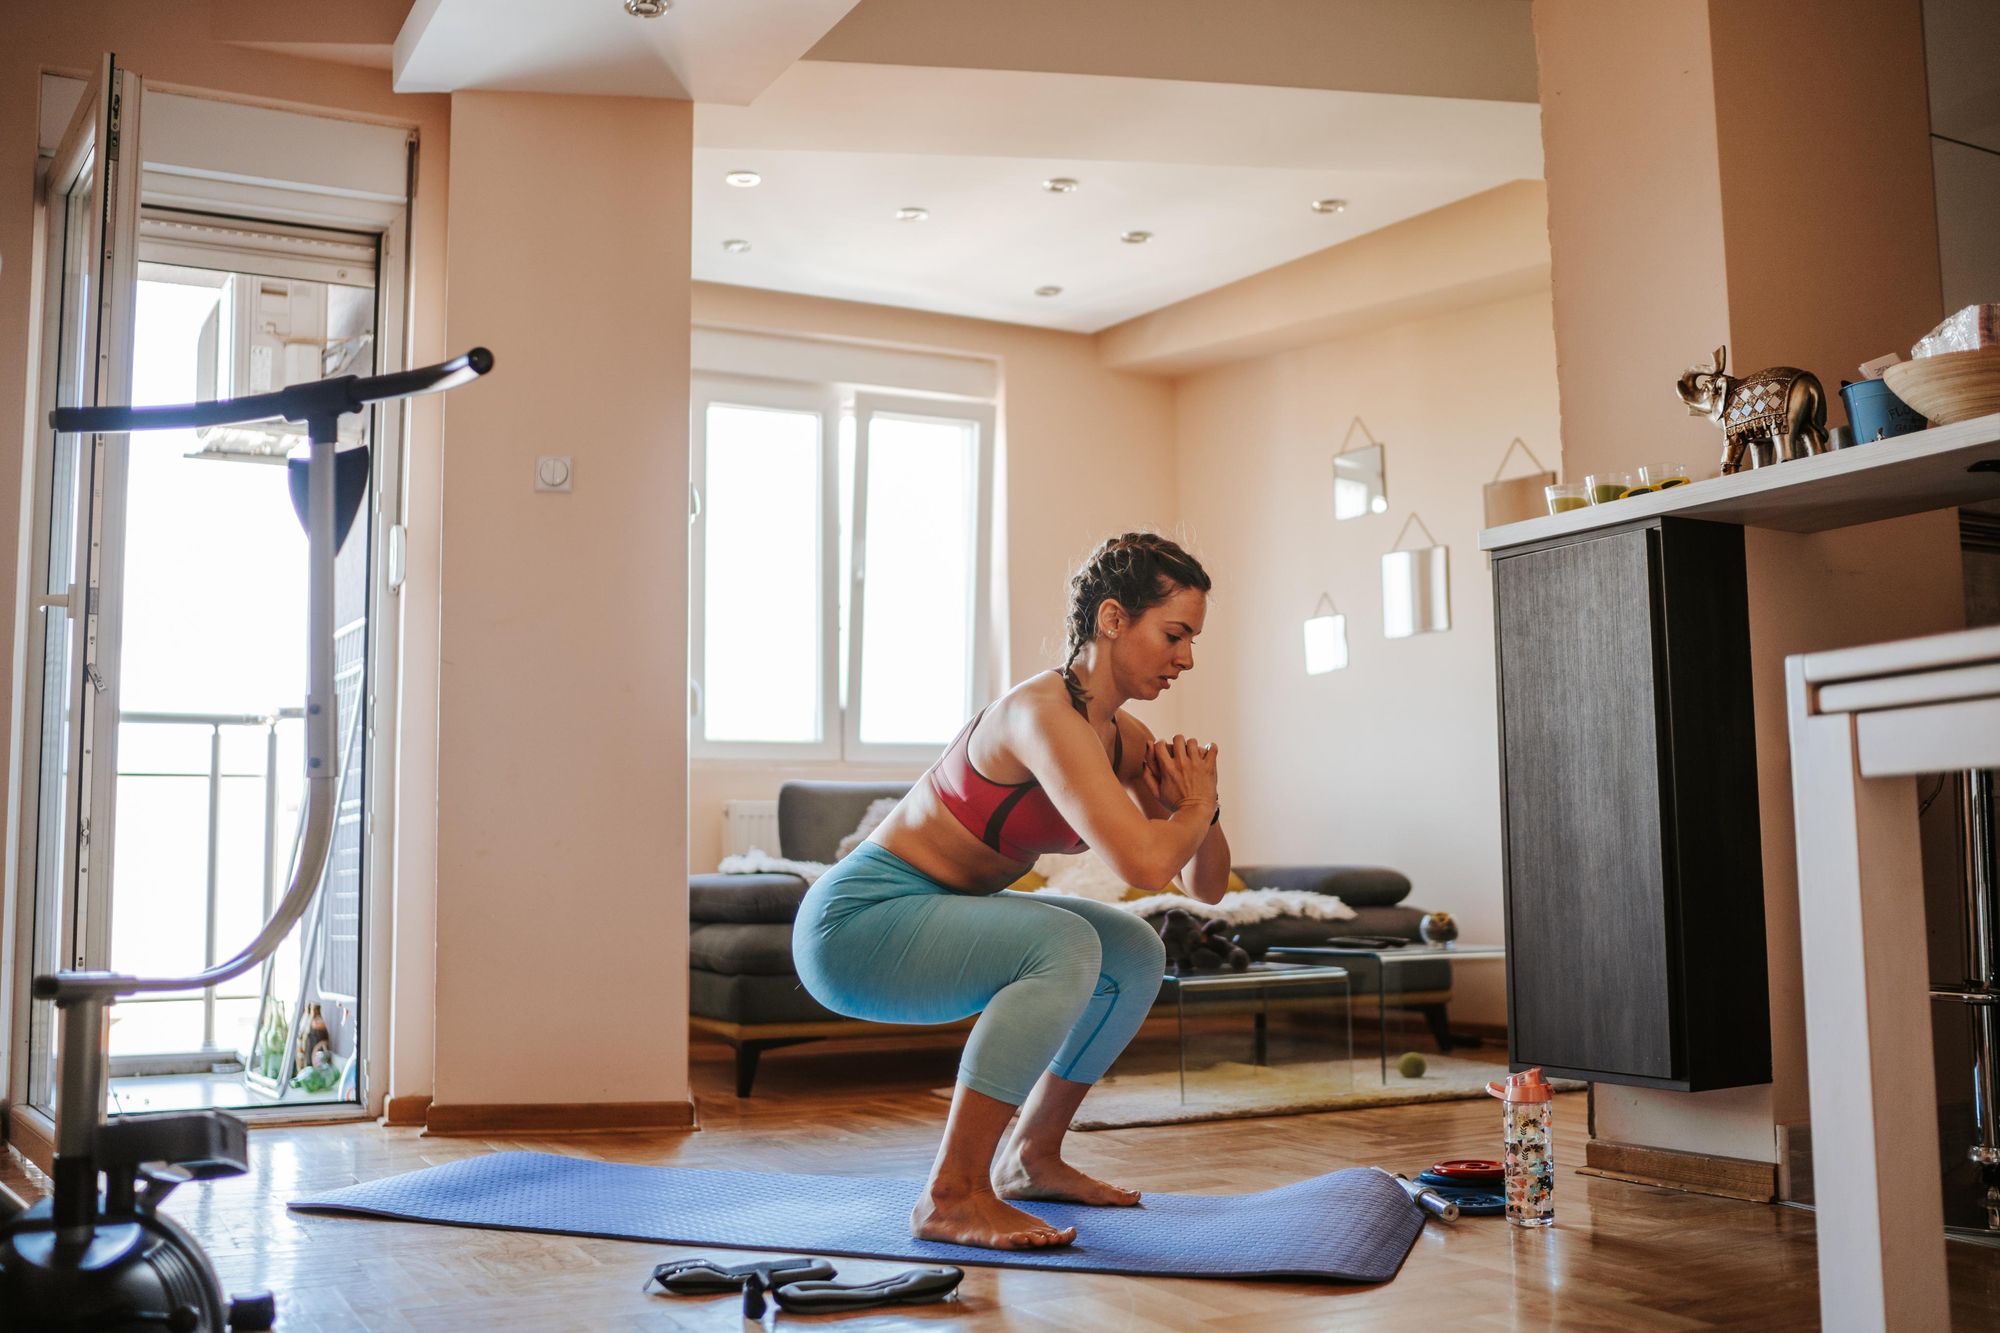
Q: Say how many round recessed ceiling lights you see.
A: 8